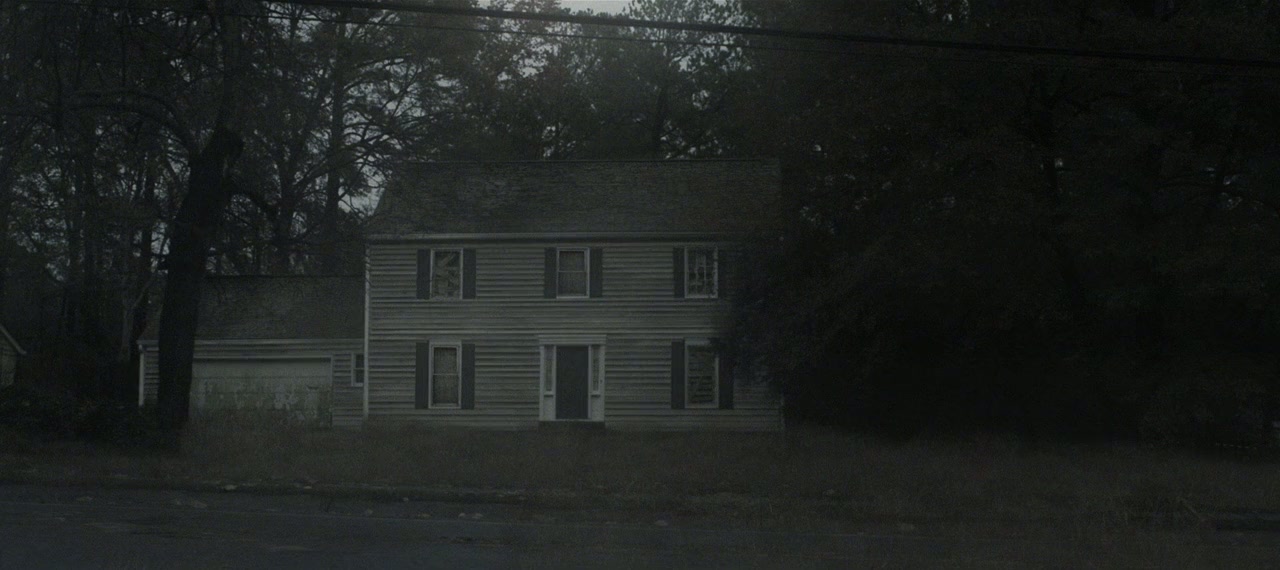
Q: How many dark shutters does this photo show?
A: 10